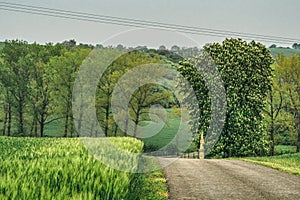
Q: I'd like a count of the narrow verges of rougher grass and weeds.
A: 2